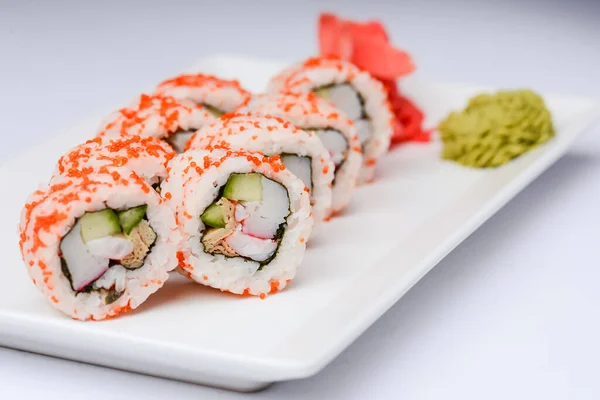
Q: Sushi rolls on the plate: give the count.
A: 8